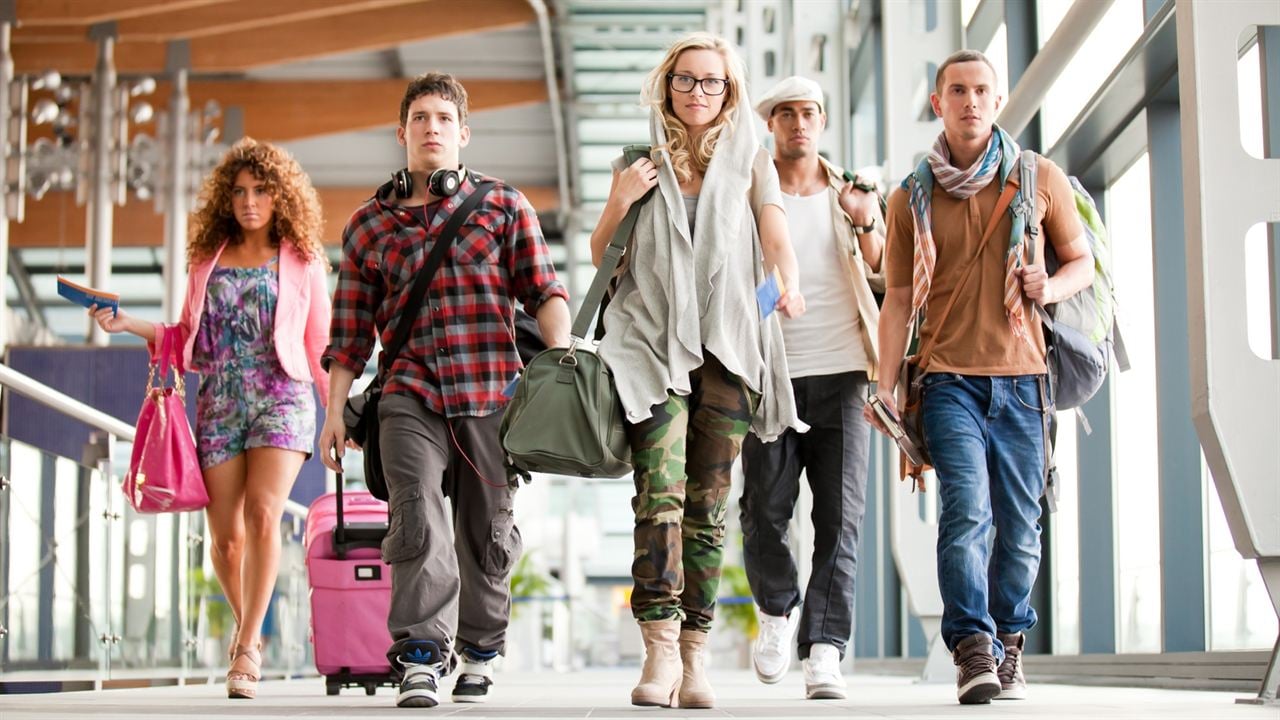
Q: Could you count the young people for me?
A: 5